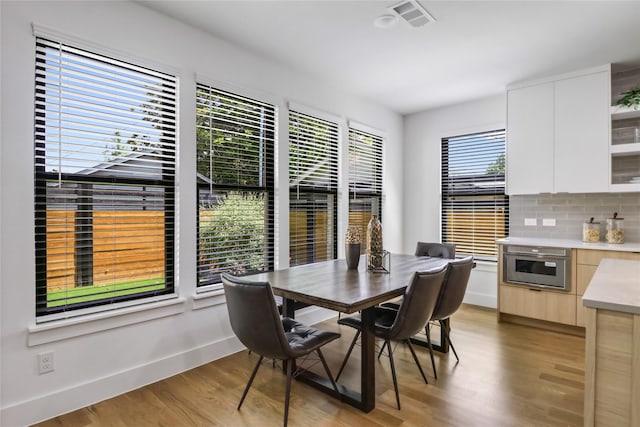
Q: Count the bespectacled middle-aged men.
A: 0